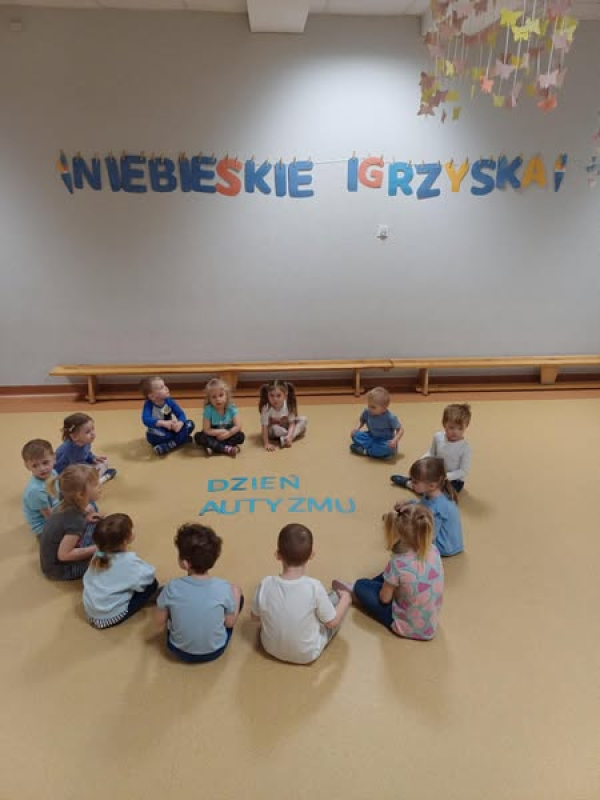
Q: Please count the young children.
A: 13